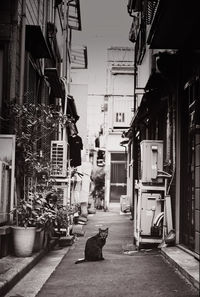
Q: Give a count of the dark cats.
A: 1